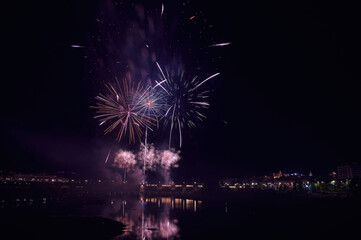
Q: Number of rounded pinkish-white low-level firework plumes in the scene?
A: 3